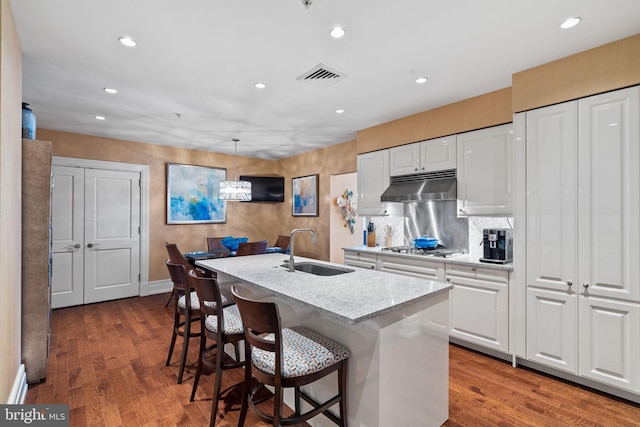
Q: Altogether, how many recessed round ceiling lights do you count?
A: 8